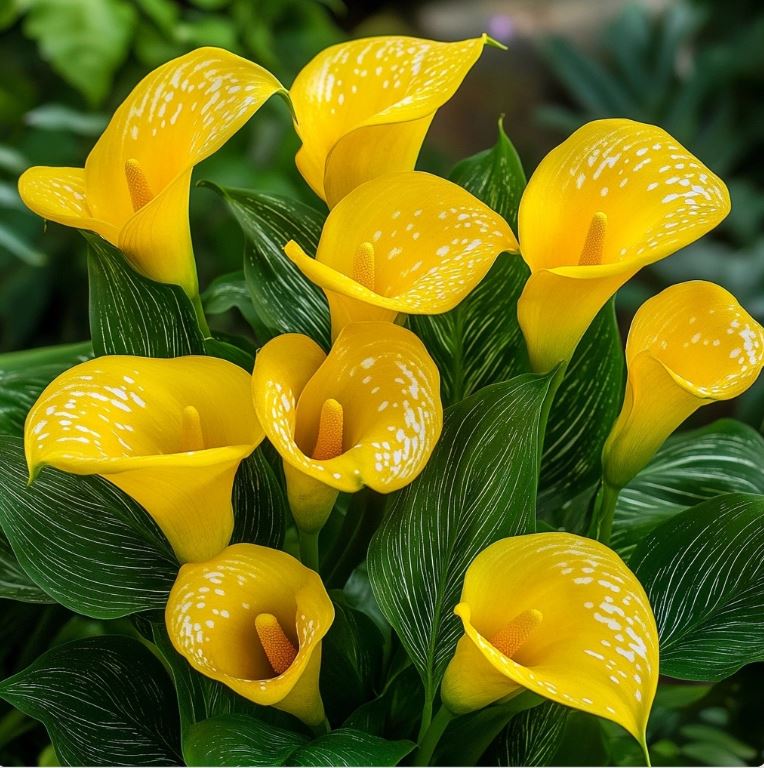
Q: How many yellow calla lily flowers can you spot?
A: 9